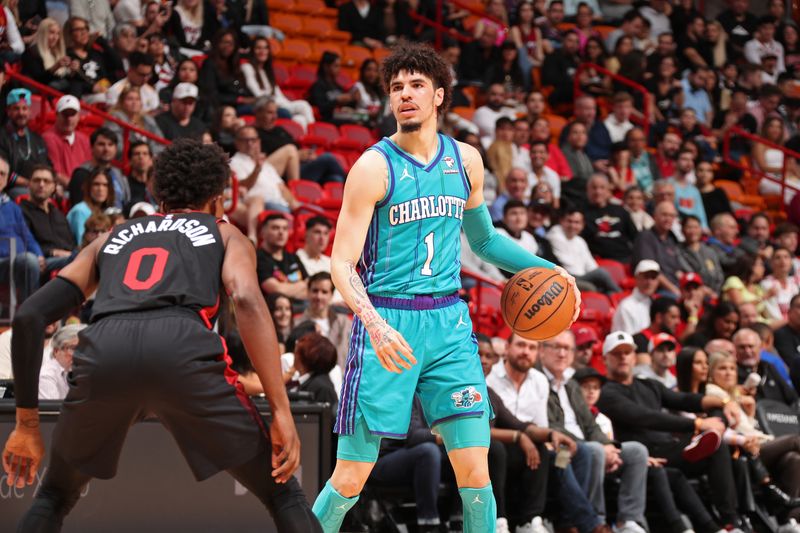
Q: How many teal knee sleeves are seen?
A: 2